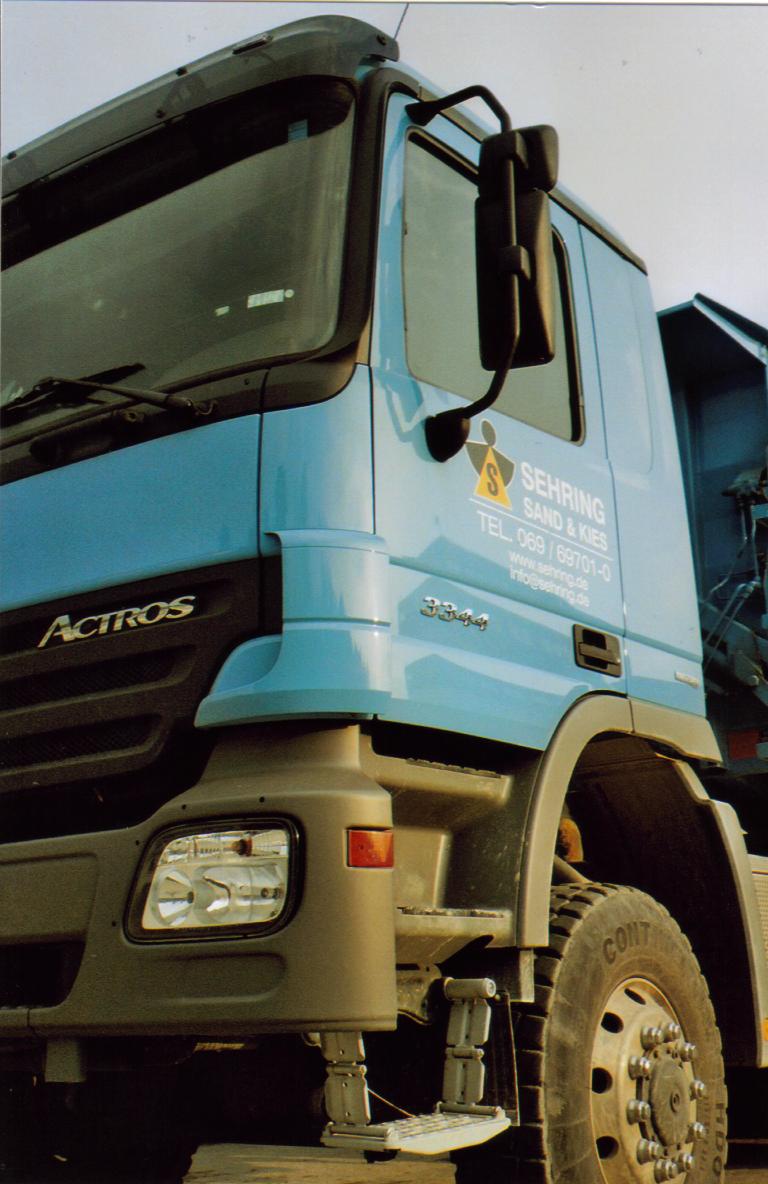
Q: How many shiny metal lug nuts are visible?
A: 10